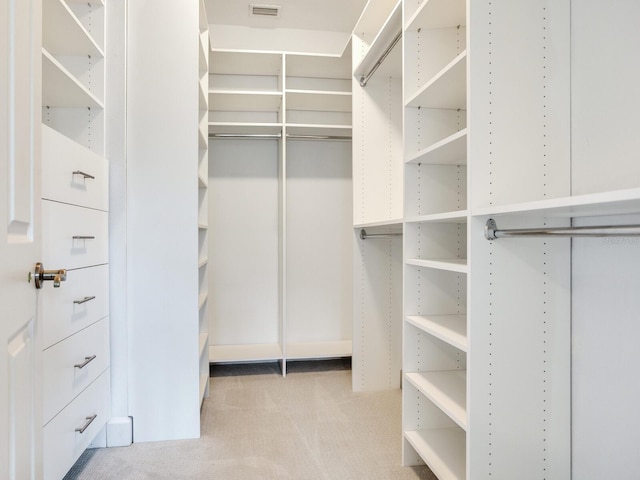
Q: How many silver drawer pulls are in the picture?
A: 5